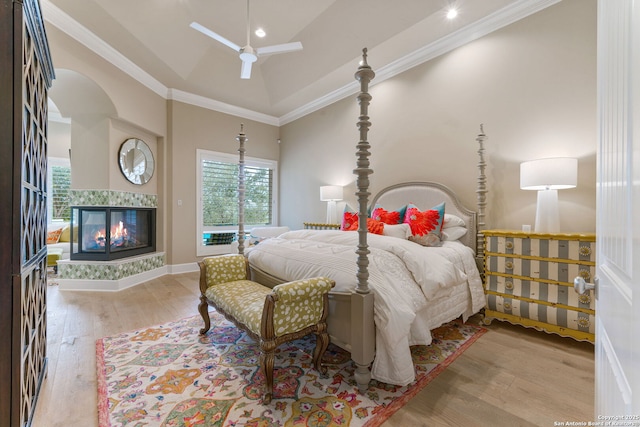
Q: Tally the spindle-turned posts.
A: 3